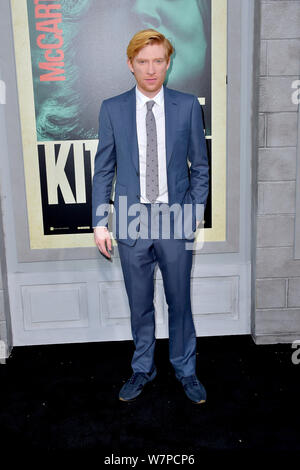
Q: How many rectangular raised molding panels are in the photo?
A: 3